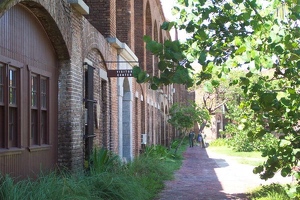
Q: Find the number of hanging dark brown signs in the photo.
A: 1